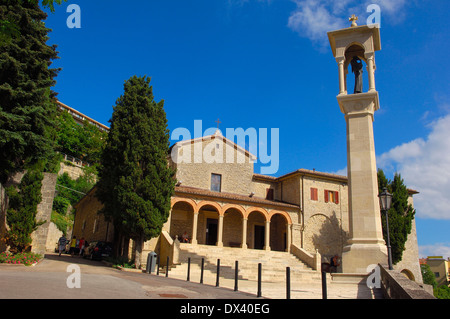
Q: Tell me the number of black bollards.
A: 10